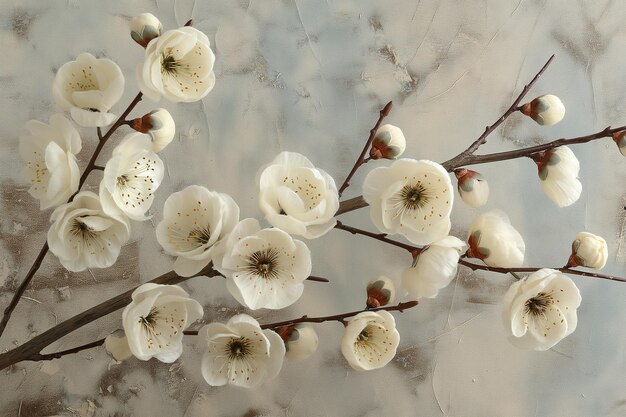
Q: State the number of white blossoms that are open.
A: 13